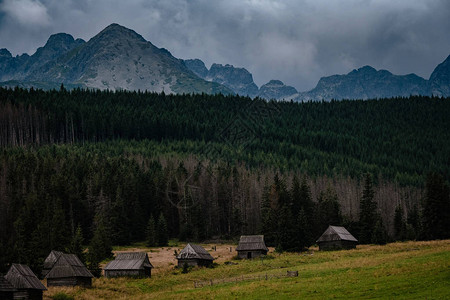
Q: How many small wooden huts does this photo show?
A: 8